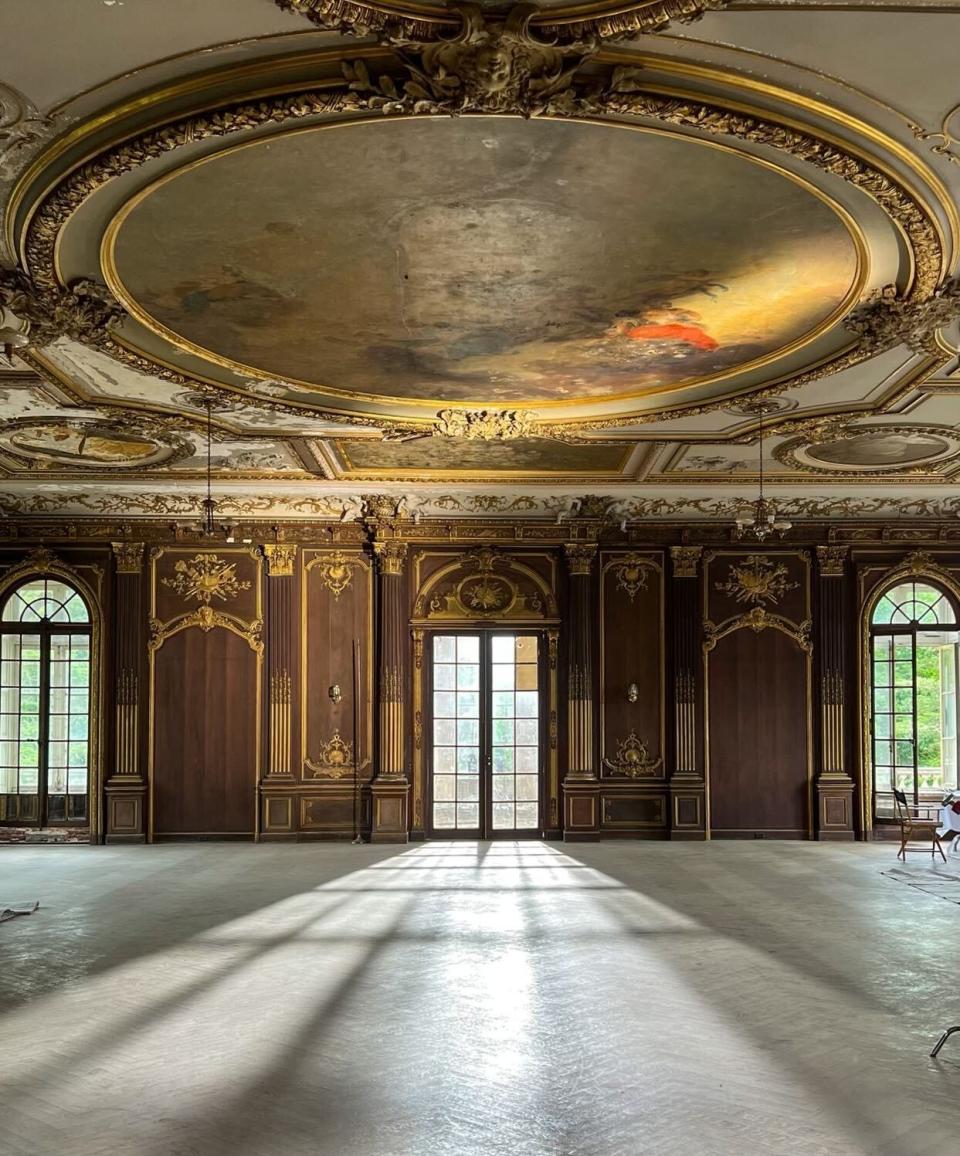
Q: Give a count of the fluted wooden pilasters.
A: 6